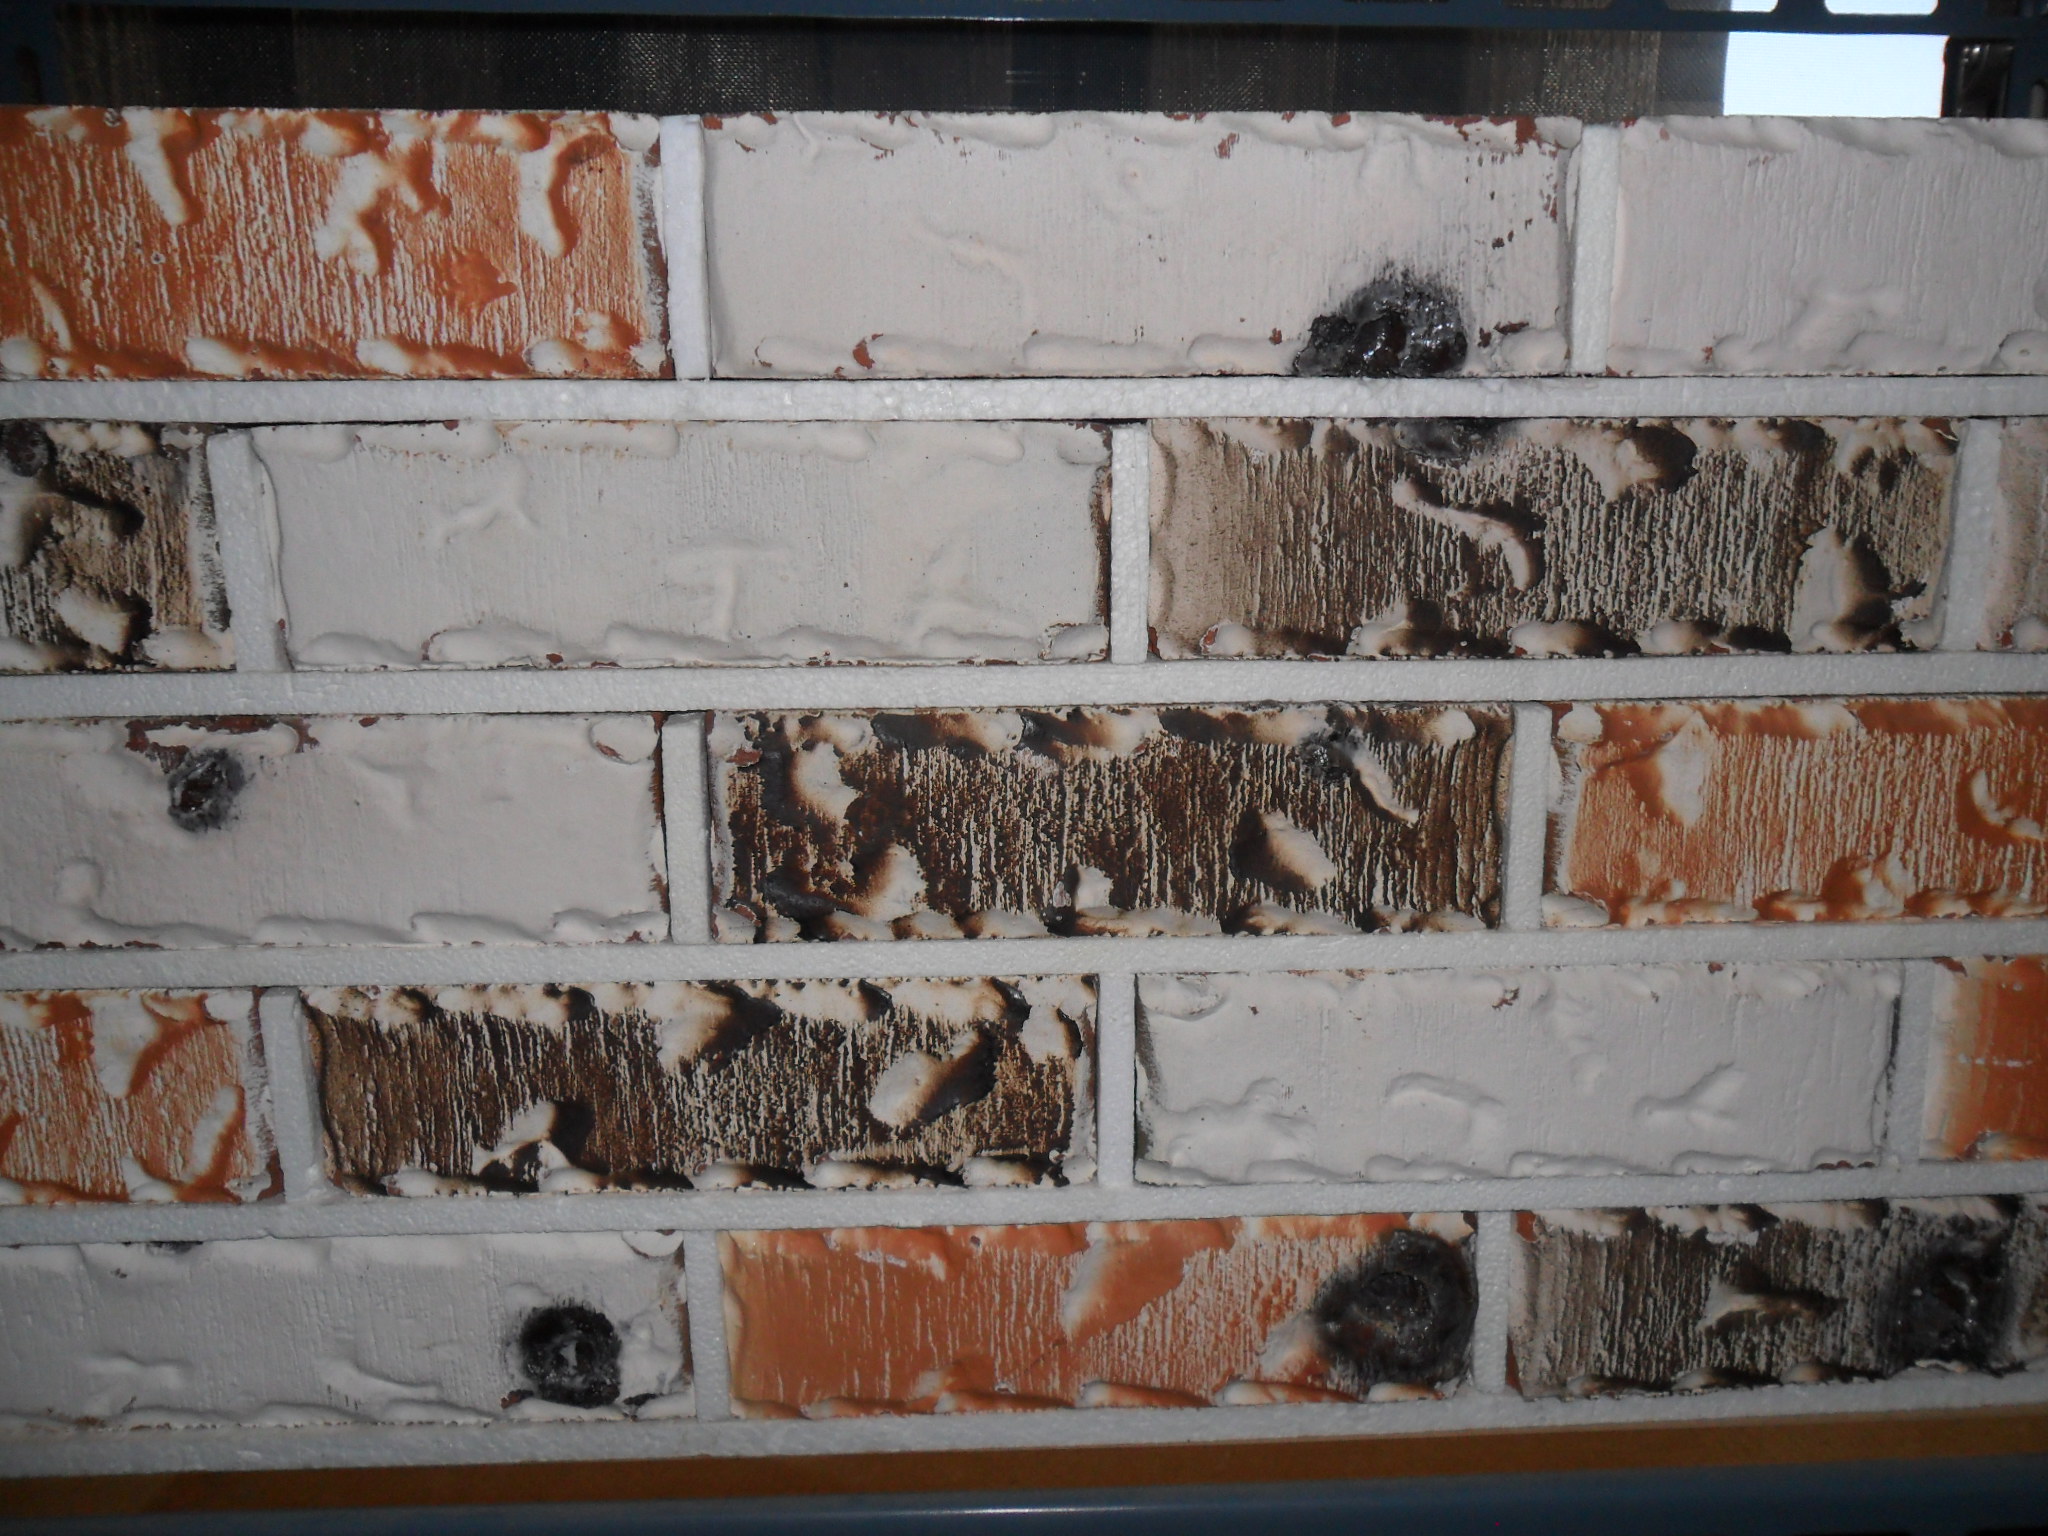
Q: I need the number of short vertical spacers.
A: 12